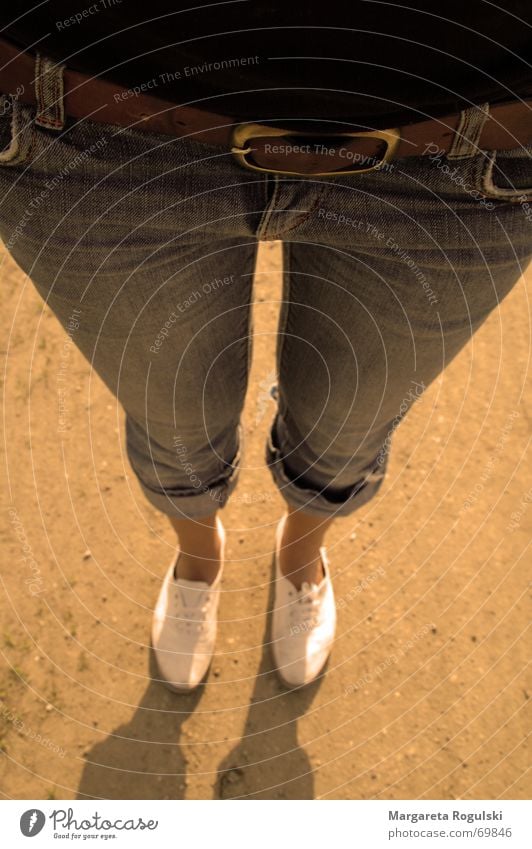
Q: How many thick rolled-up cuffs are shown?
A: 2